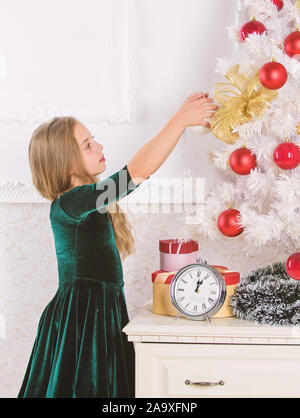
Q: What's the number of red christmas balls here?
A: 8